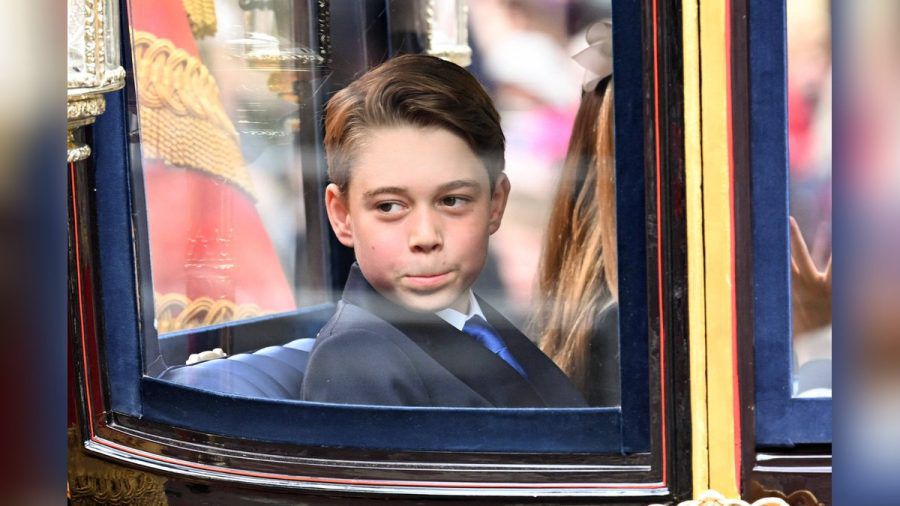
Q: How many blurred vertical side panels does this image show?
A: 2